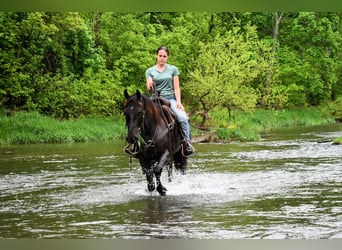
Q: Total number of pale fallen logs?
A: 1